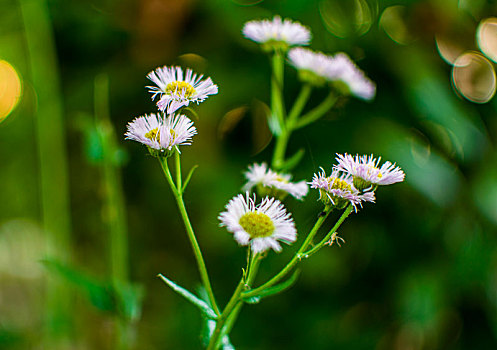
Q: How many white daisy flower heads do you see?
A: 9